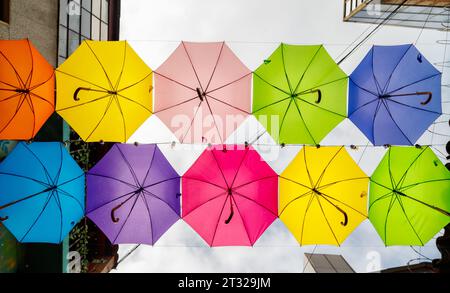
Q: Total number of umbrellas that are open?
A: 10